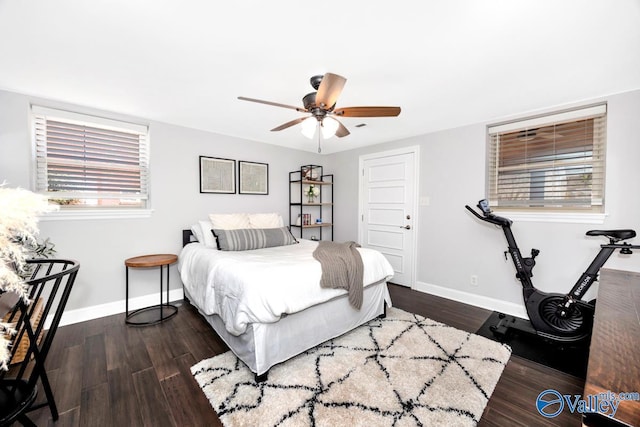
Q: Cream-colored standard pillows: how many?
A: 2